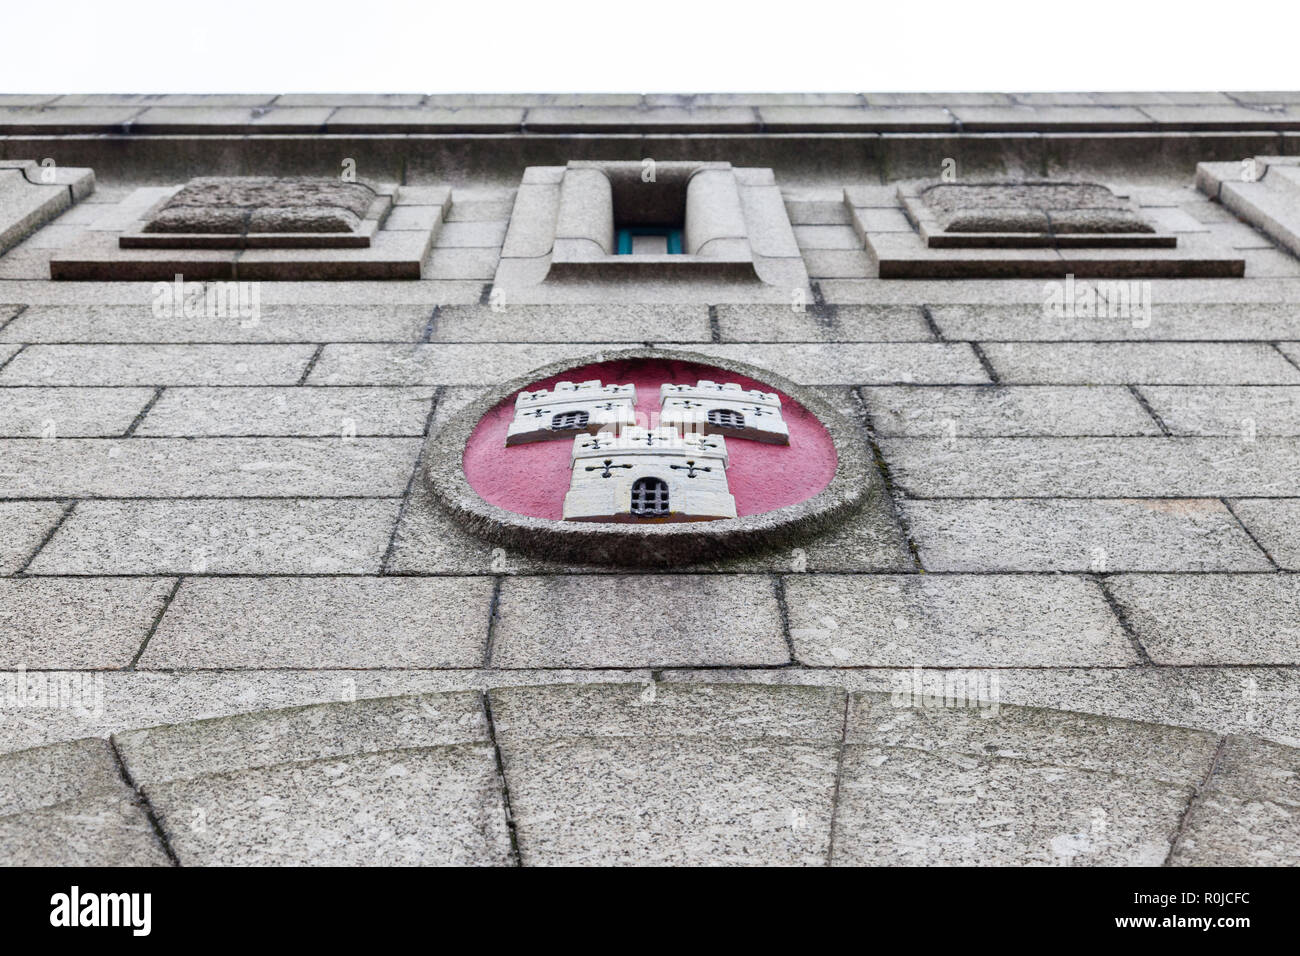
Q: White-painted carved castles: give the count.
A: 3